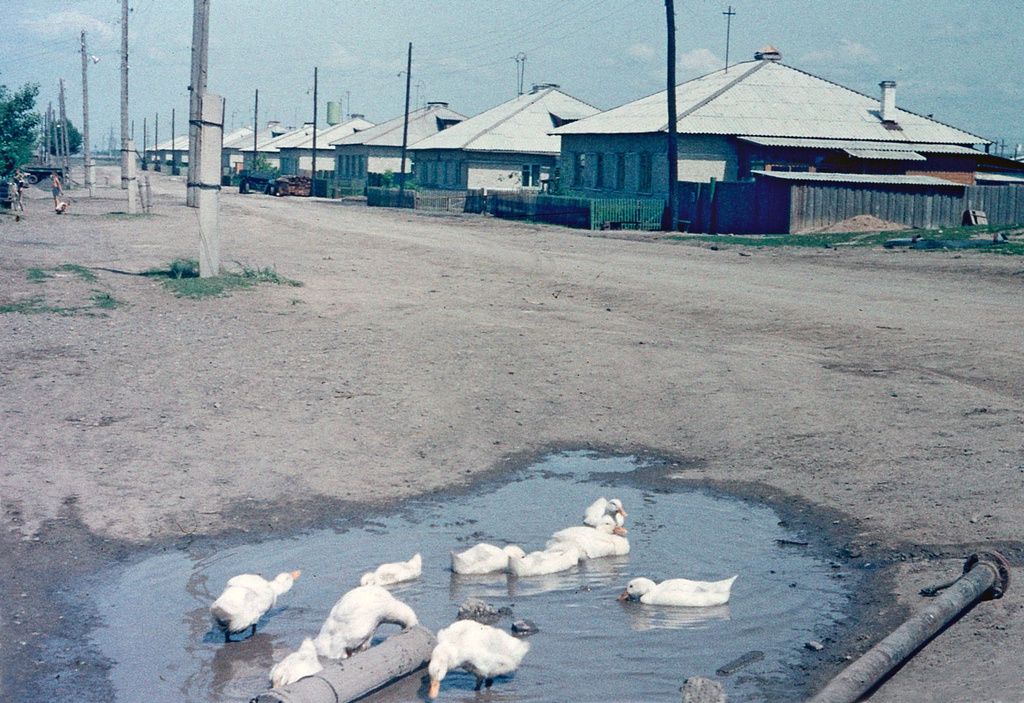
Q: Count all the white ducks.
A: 10